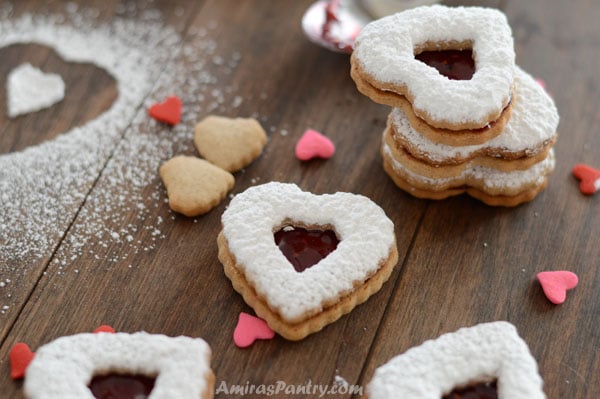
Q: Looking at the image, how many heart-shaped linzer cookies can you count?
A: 6